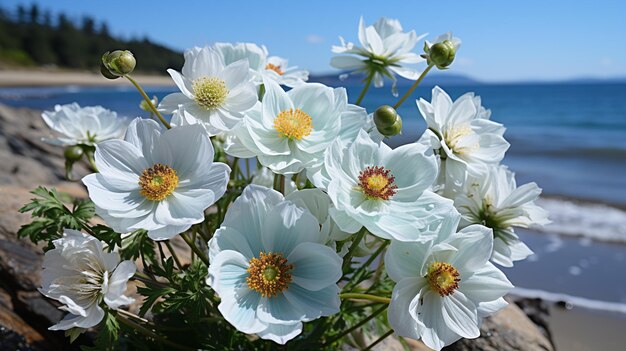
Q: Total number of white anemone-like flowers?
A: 12